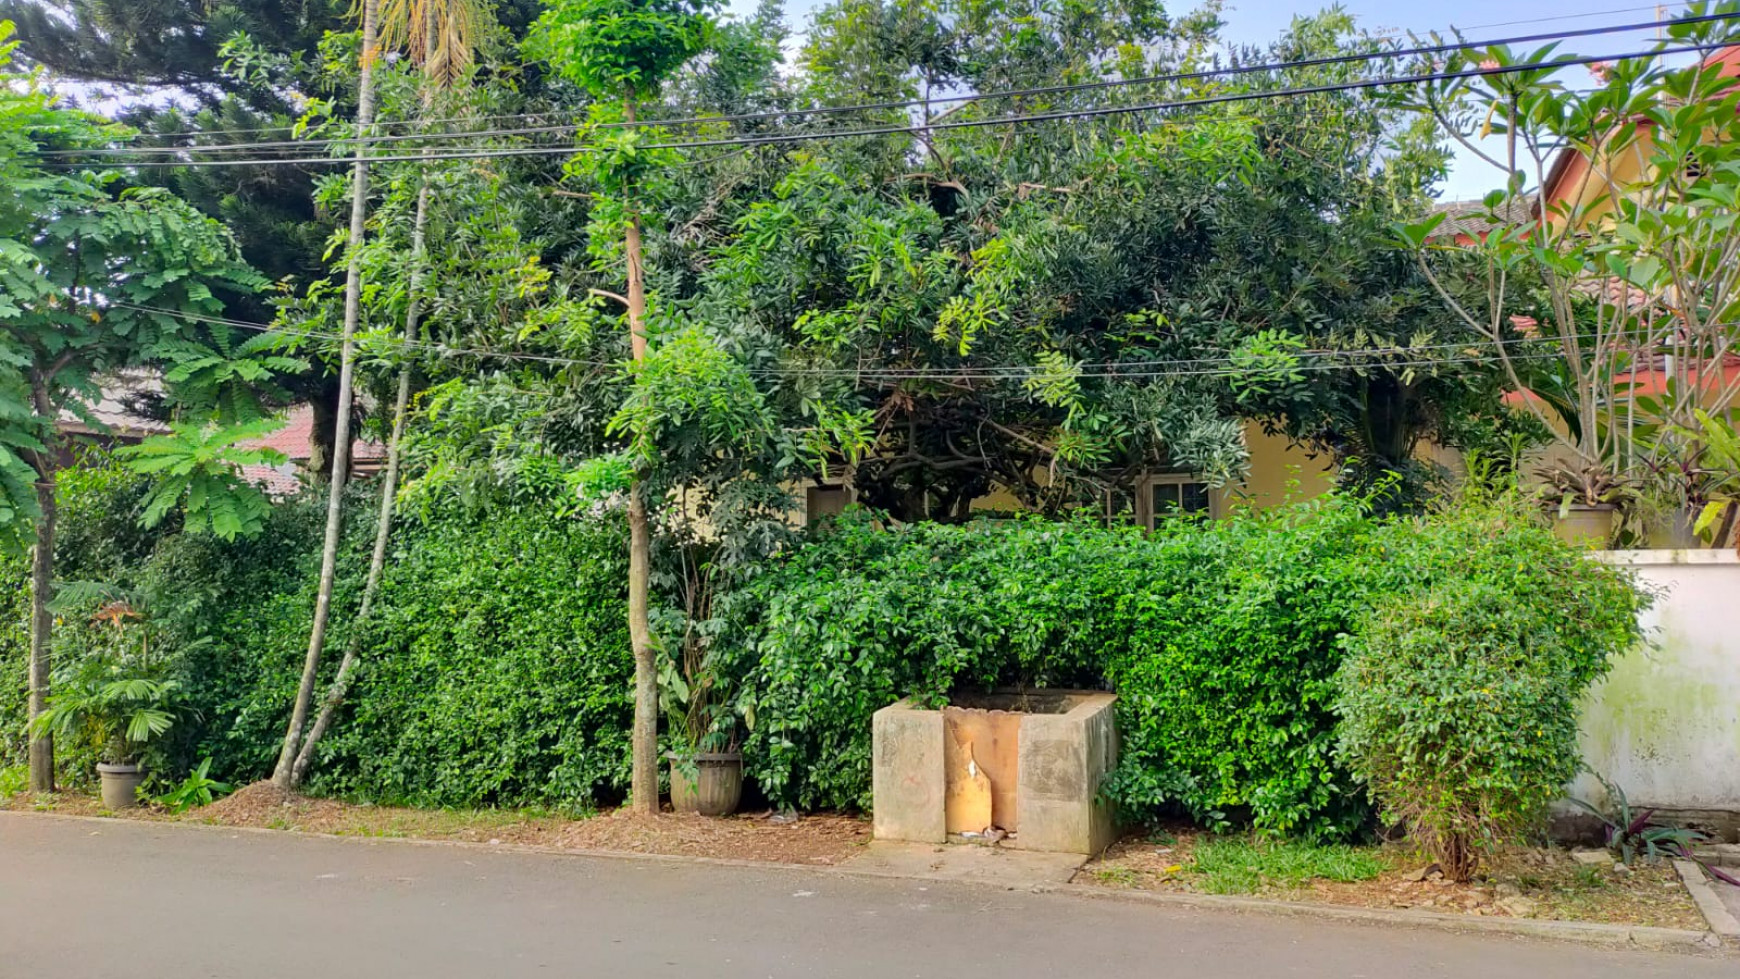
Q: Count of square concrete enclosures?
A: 1